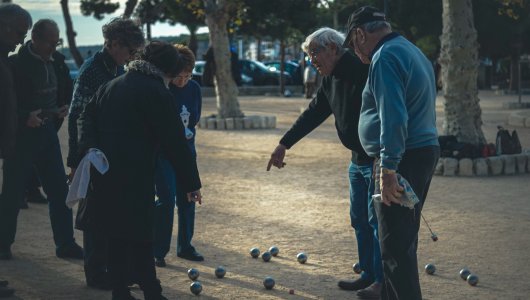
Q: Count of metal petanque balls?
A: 12